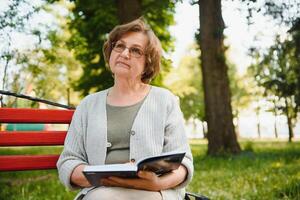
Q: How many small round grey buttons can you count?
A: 2